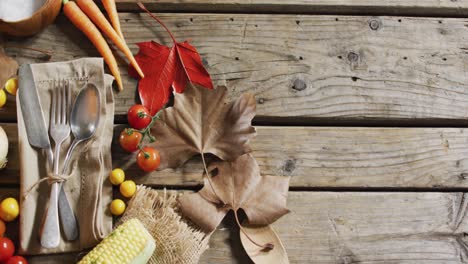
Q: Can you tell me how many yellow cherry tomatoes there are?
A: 6